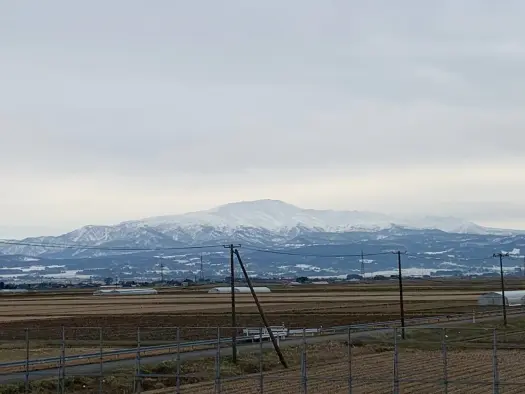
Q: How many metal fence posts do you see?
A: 12